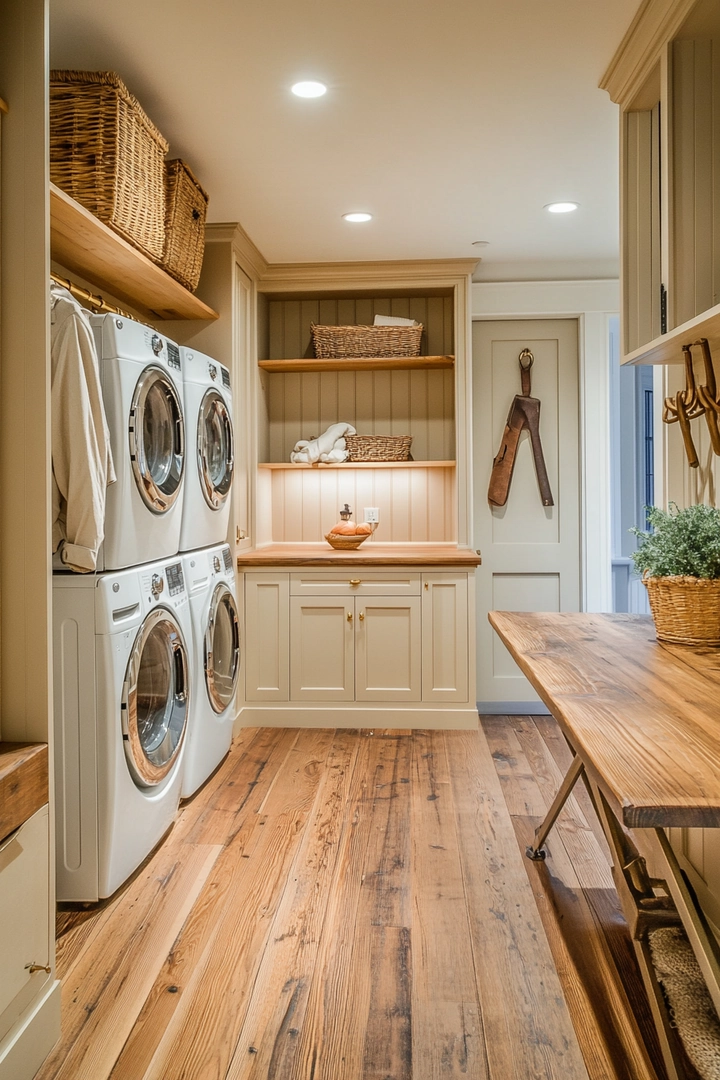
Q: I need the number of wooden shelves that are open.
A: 3